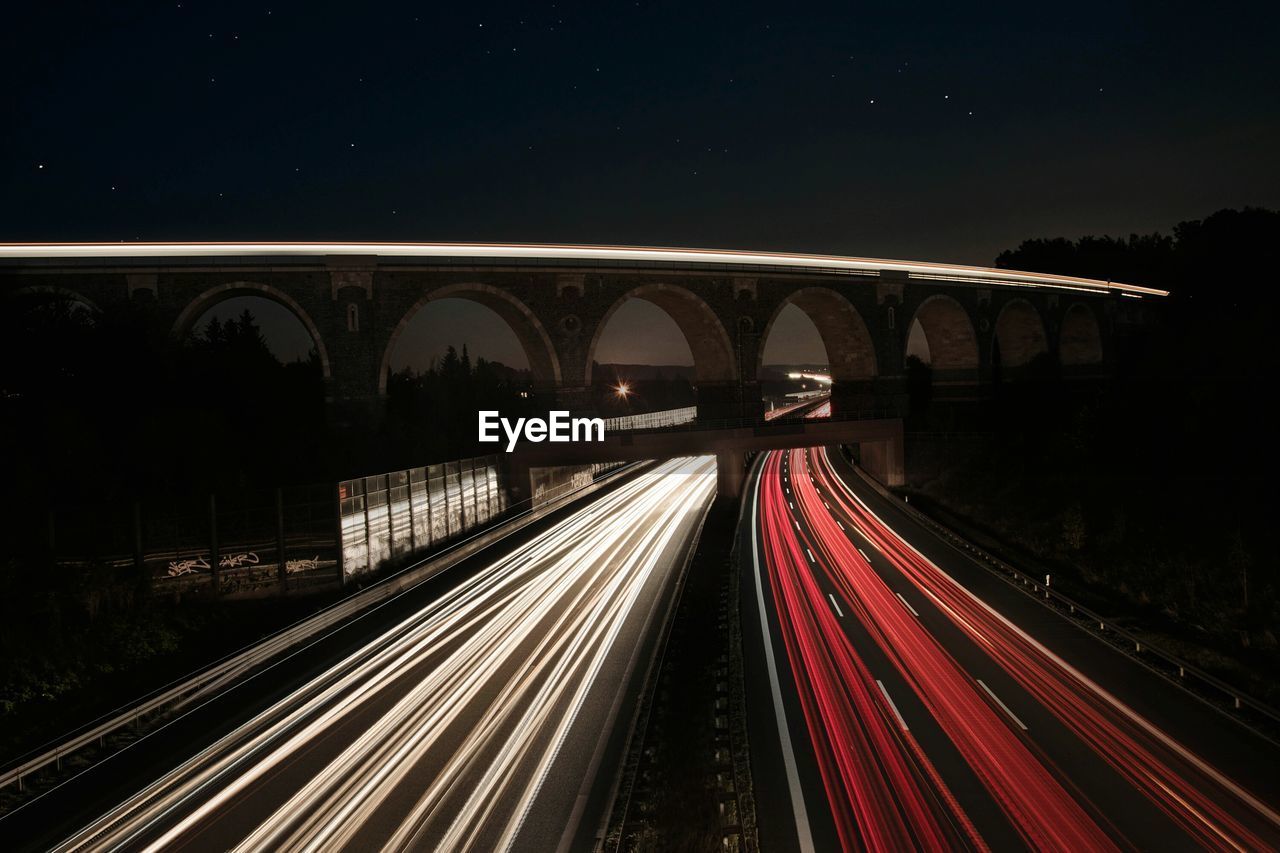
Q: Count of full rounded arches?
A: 7